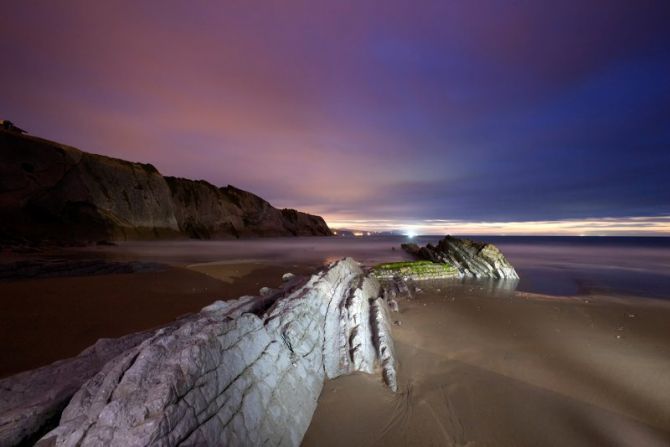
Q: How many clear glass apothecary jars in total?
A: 0